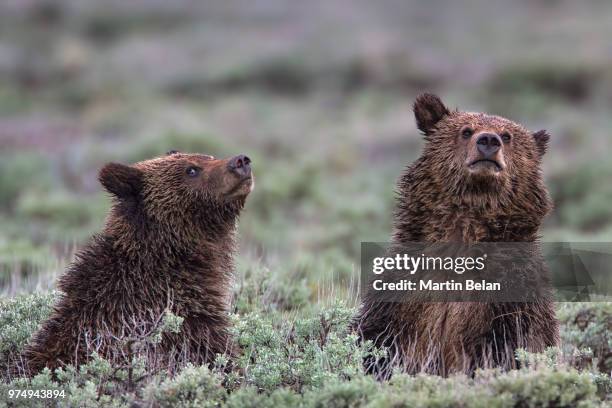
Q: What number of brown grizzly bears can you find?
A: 2